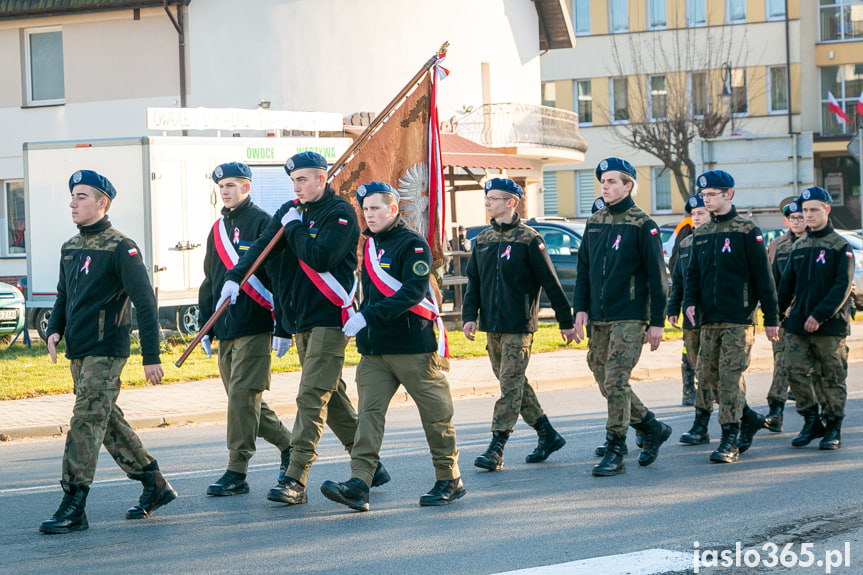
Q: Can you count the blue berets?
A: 11